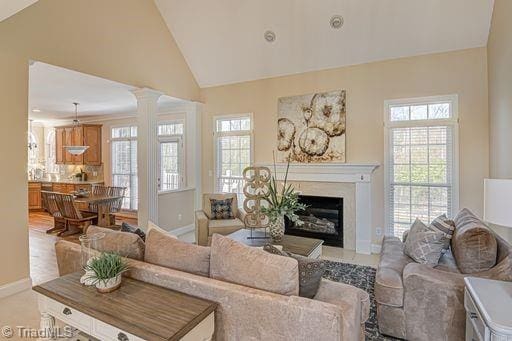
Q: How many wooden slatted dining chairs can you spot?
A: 4